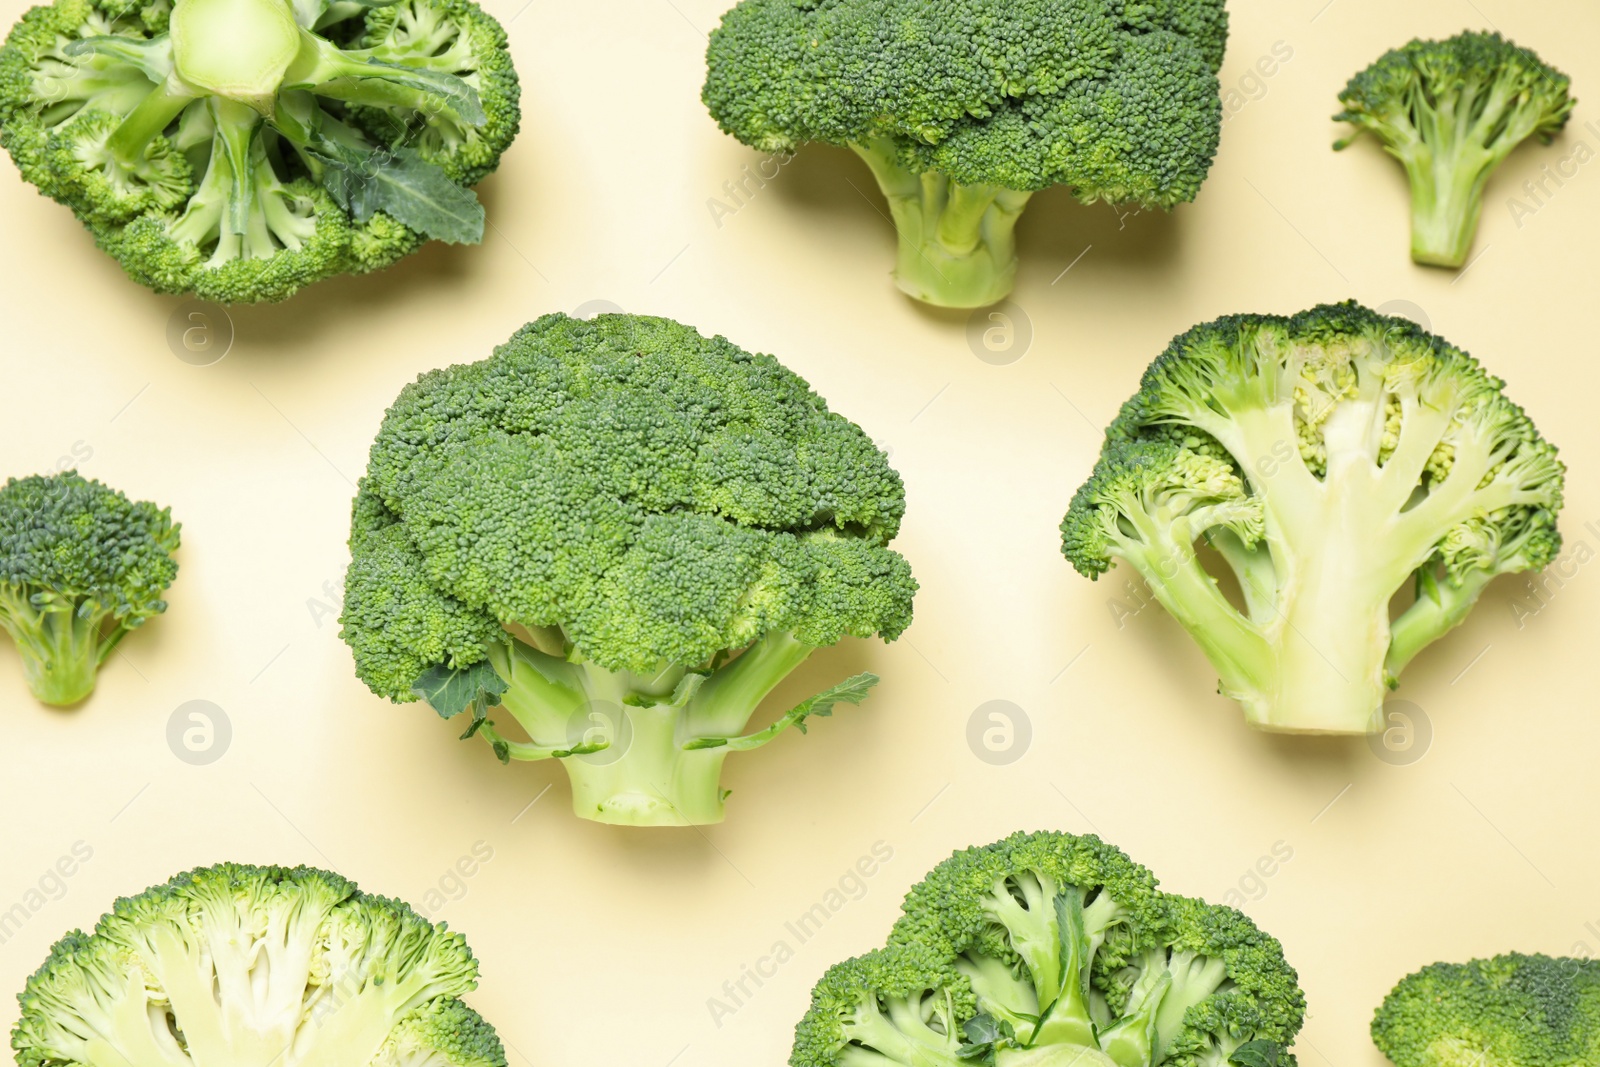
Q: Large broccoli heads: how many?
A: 6